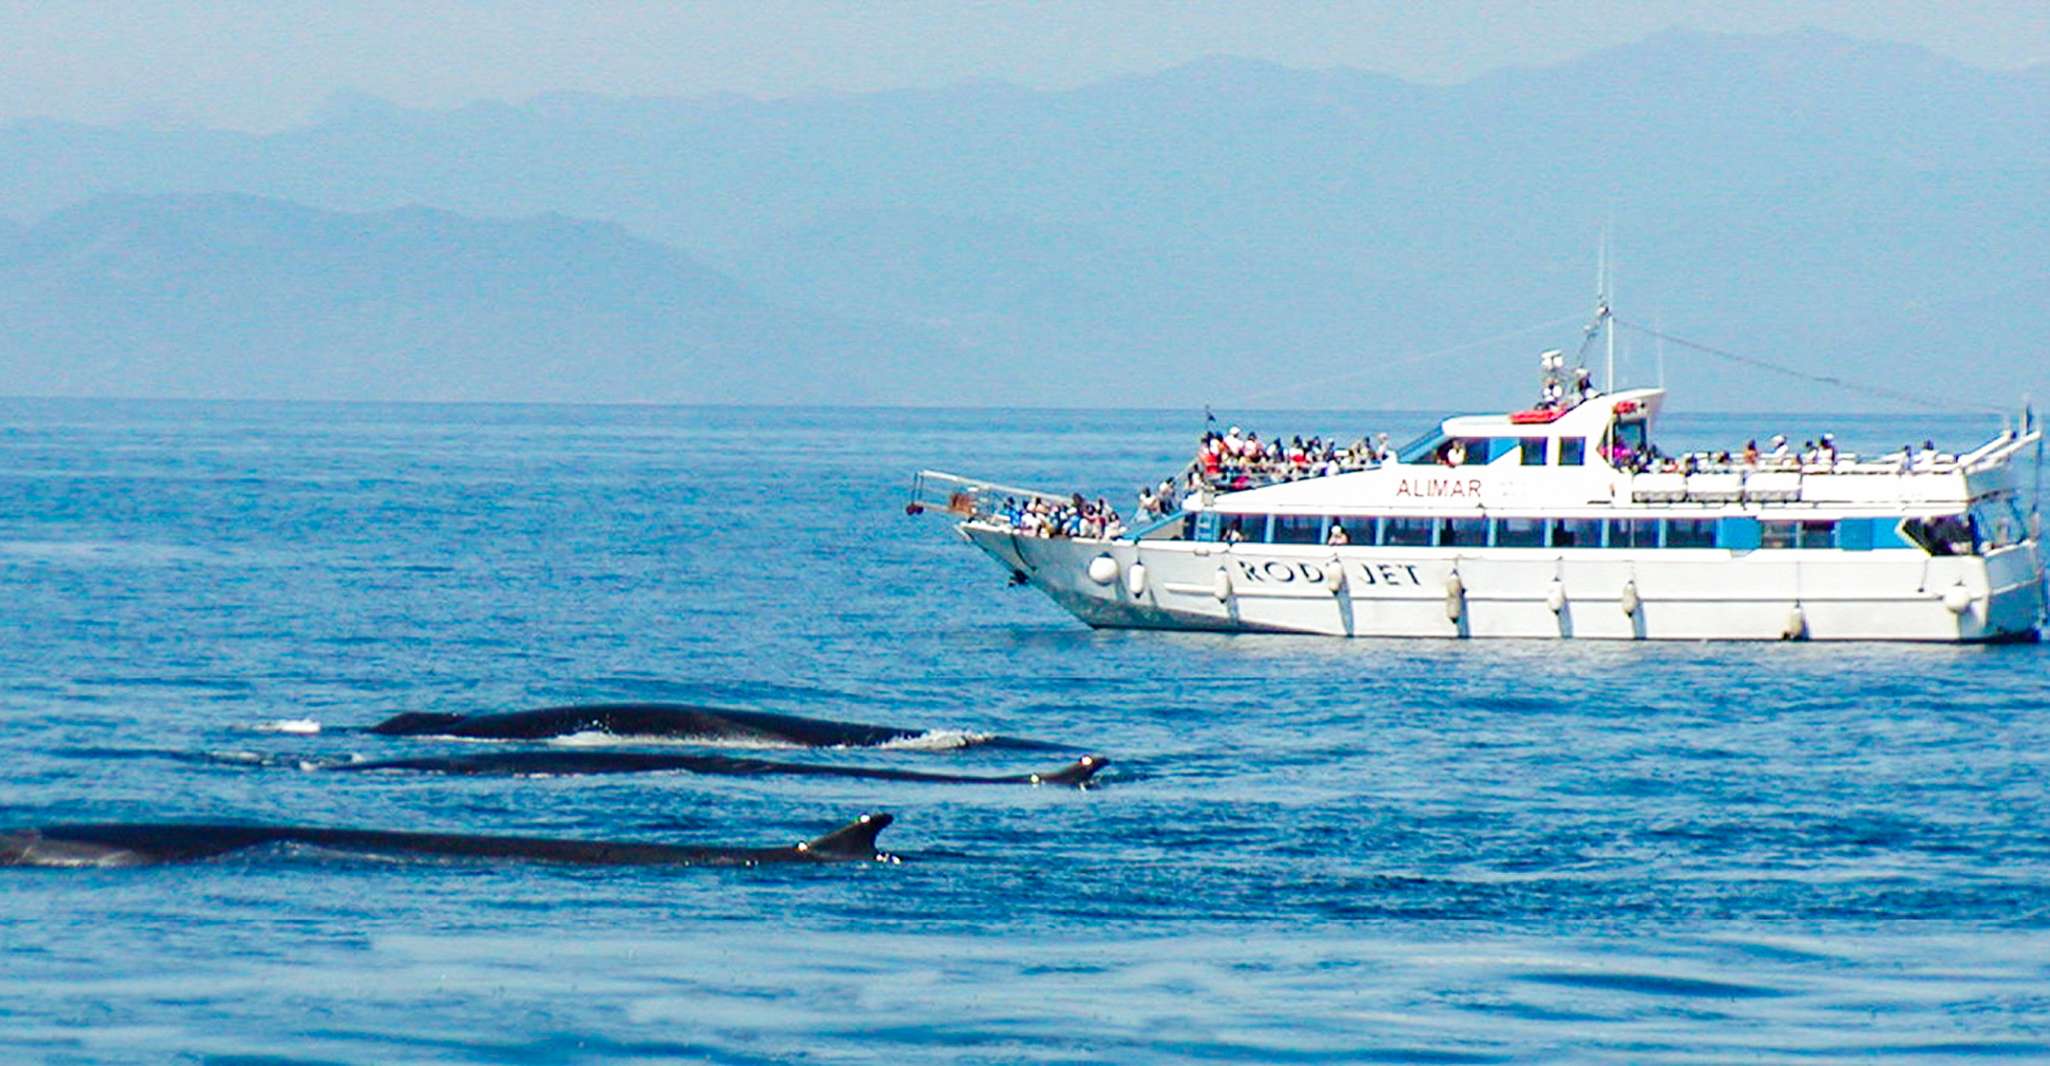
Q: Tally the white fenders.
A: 9